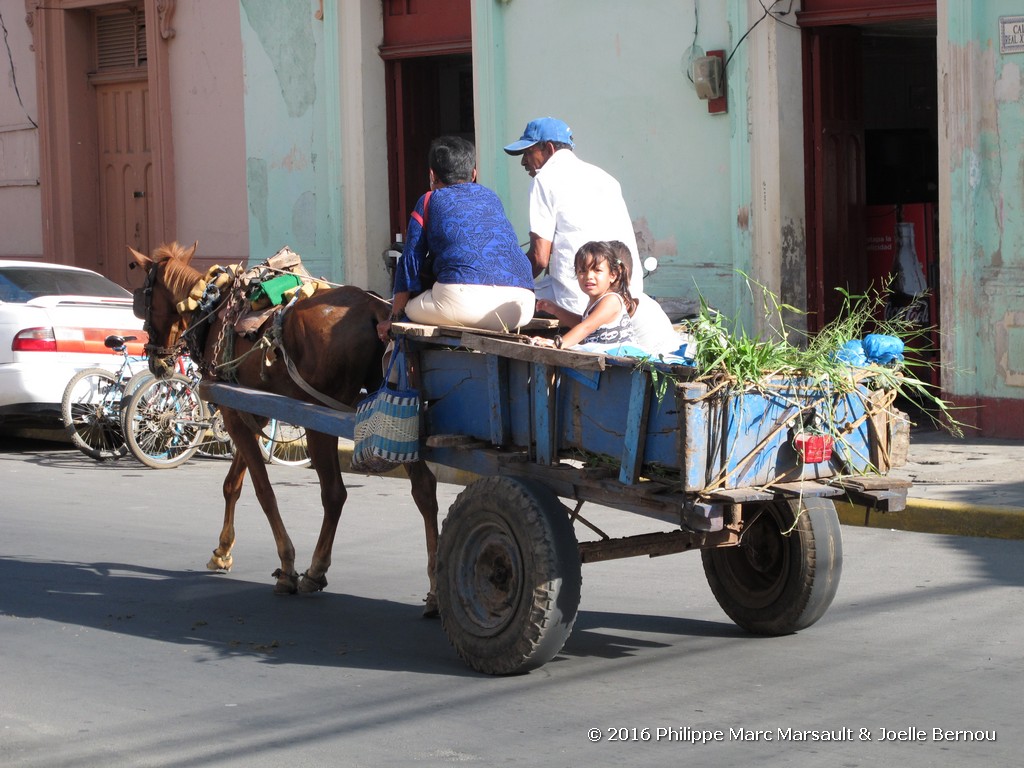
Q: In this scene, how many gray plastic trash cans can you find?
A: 0